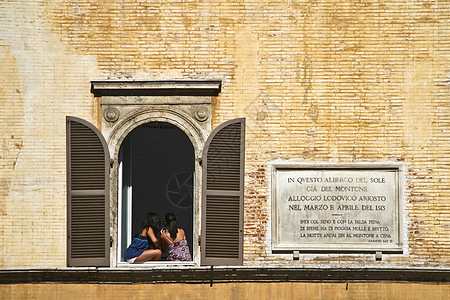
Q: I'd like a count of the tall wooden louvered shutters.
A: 2